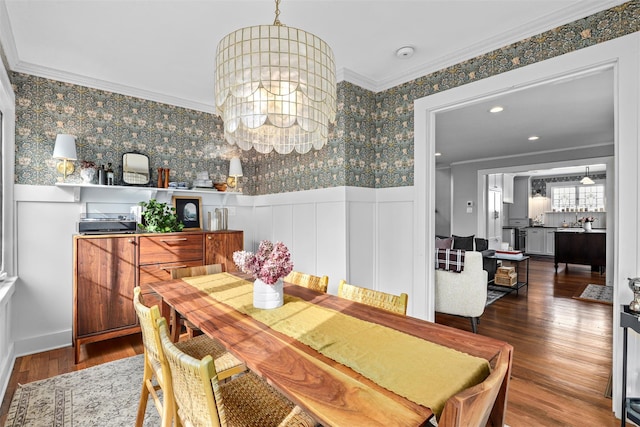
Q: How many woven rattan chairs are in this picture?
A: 4